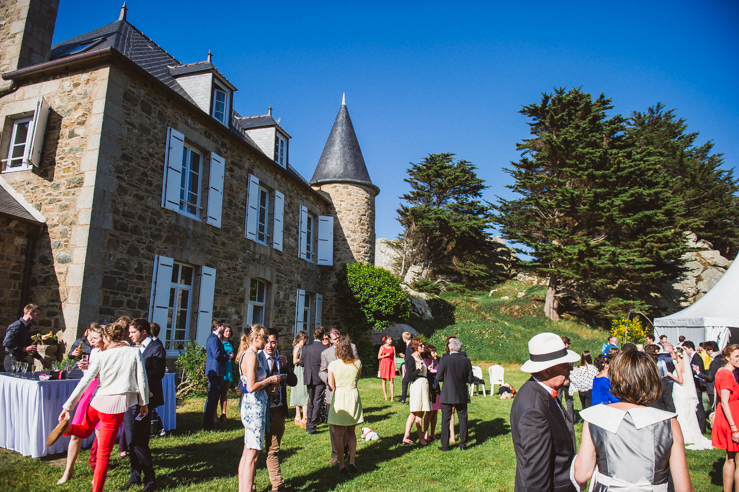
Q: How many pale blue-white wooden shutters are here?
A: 11